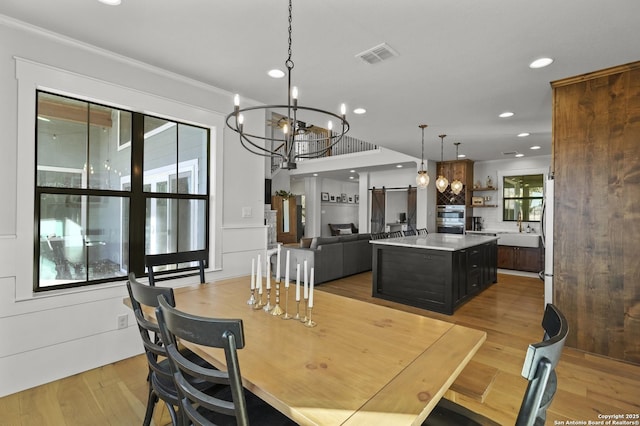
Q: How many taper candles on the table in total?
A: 9